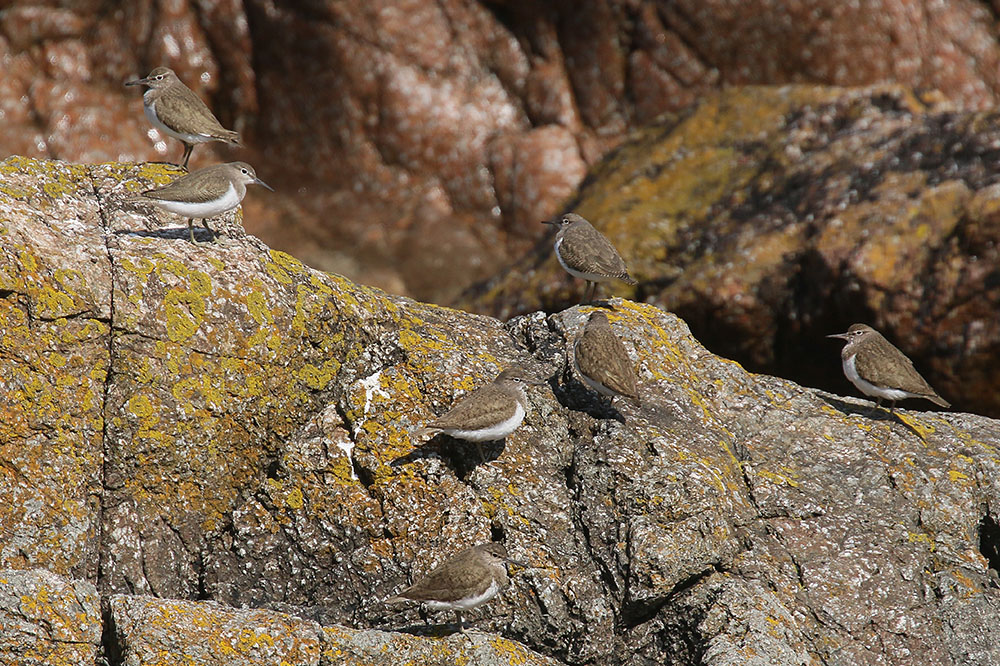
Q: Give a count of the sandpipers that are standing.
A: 7